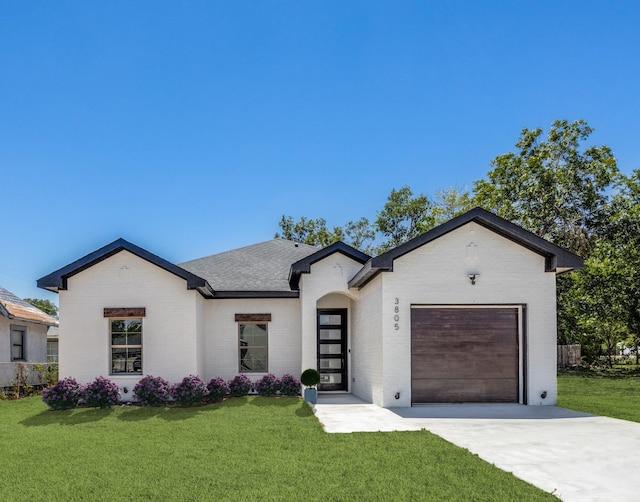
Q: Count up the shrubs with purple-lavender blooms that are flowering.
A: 8